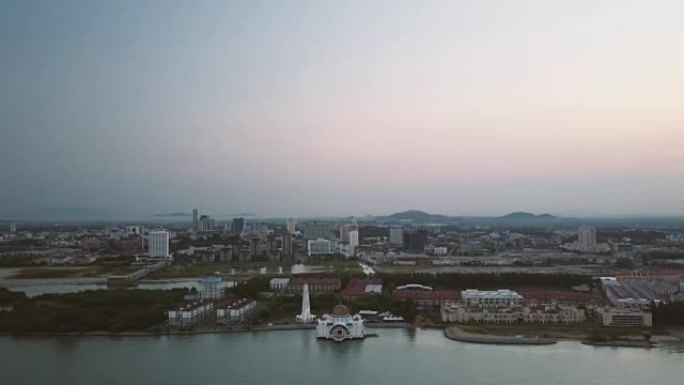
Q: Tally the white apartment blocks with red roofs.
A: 2